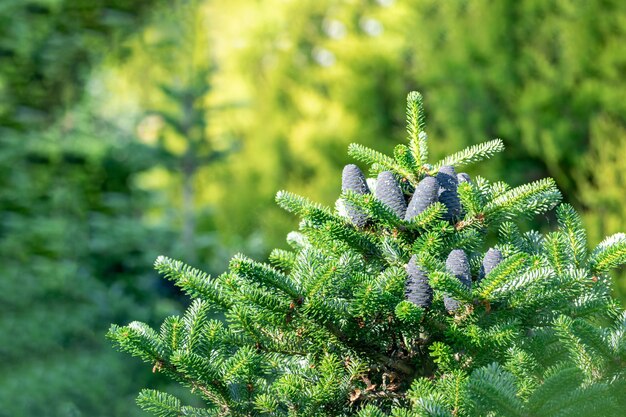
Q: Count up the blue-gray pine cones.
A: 8